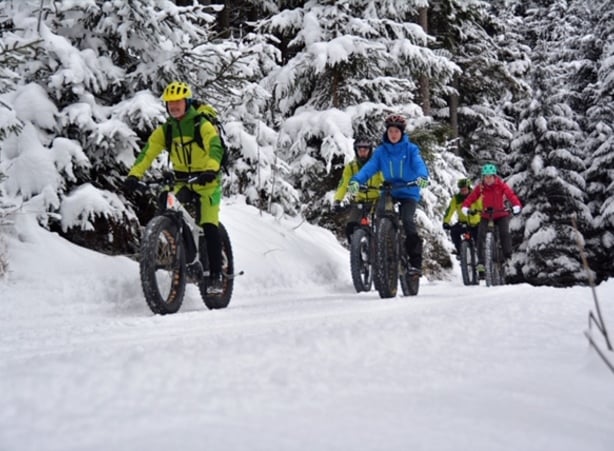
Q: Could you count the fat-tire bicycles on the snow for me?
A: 5